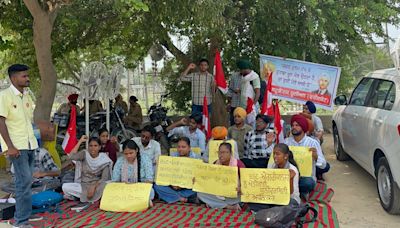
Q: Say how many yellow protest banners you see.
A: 7